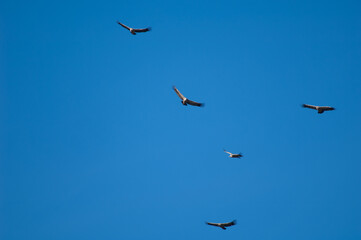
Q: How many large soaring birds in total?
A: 5